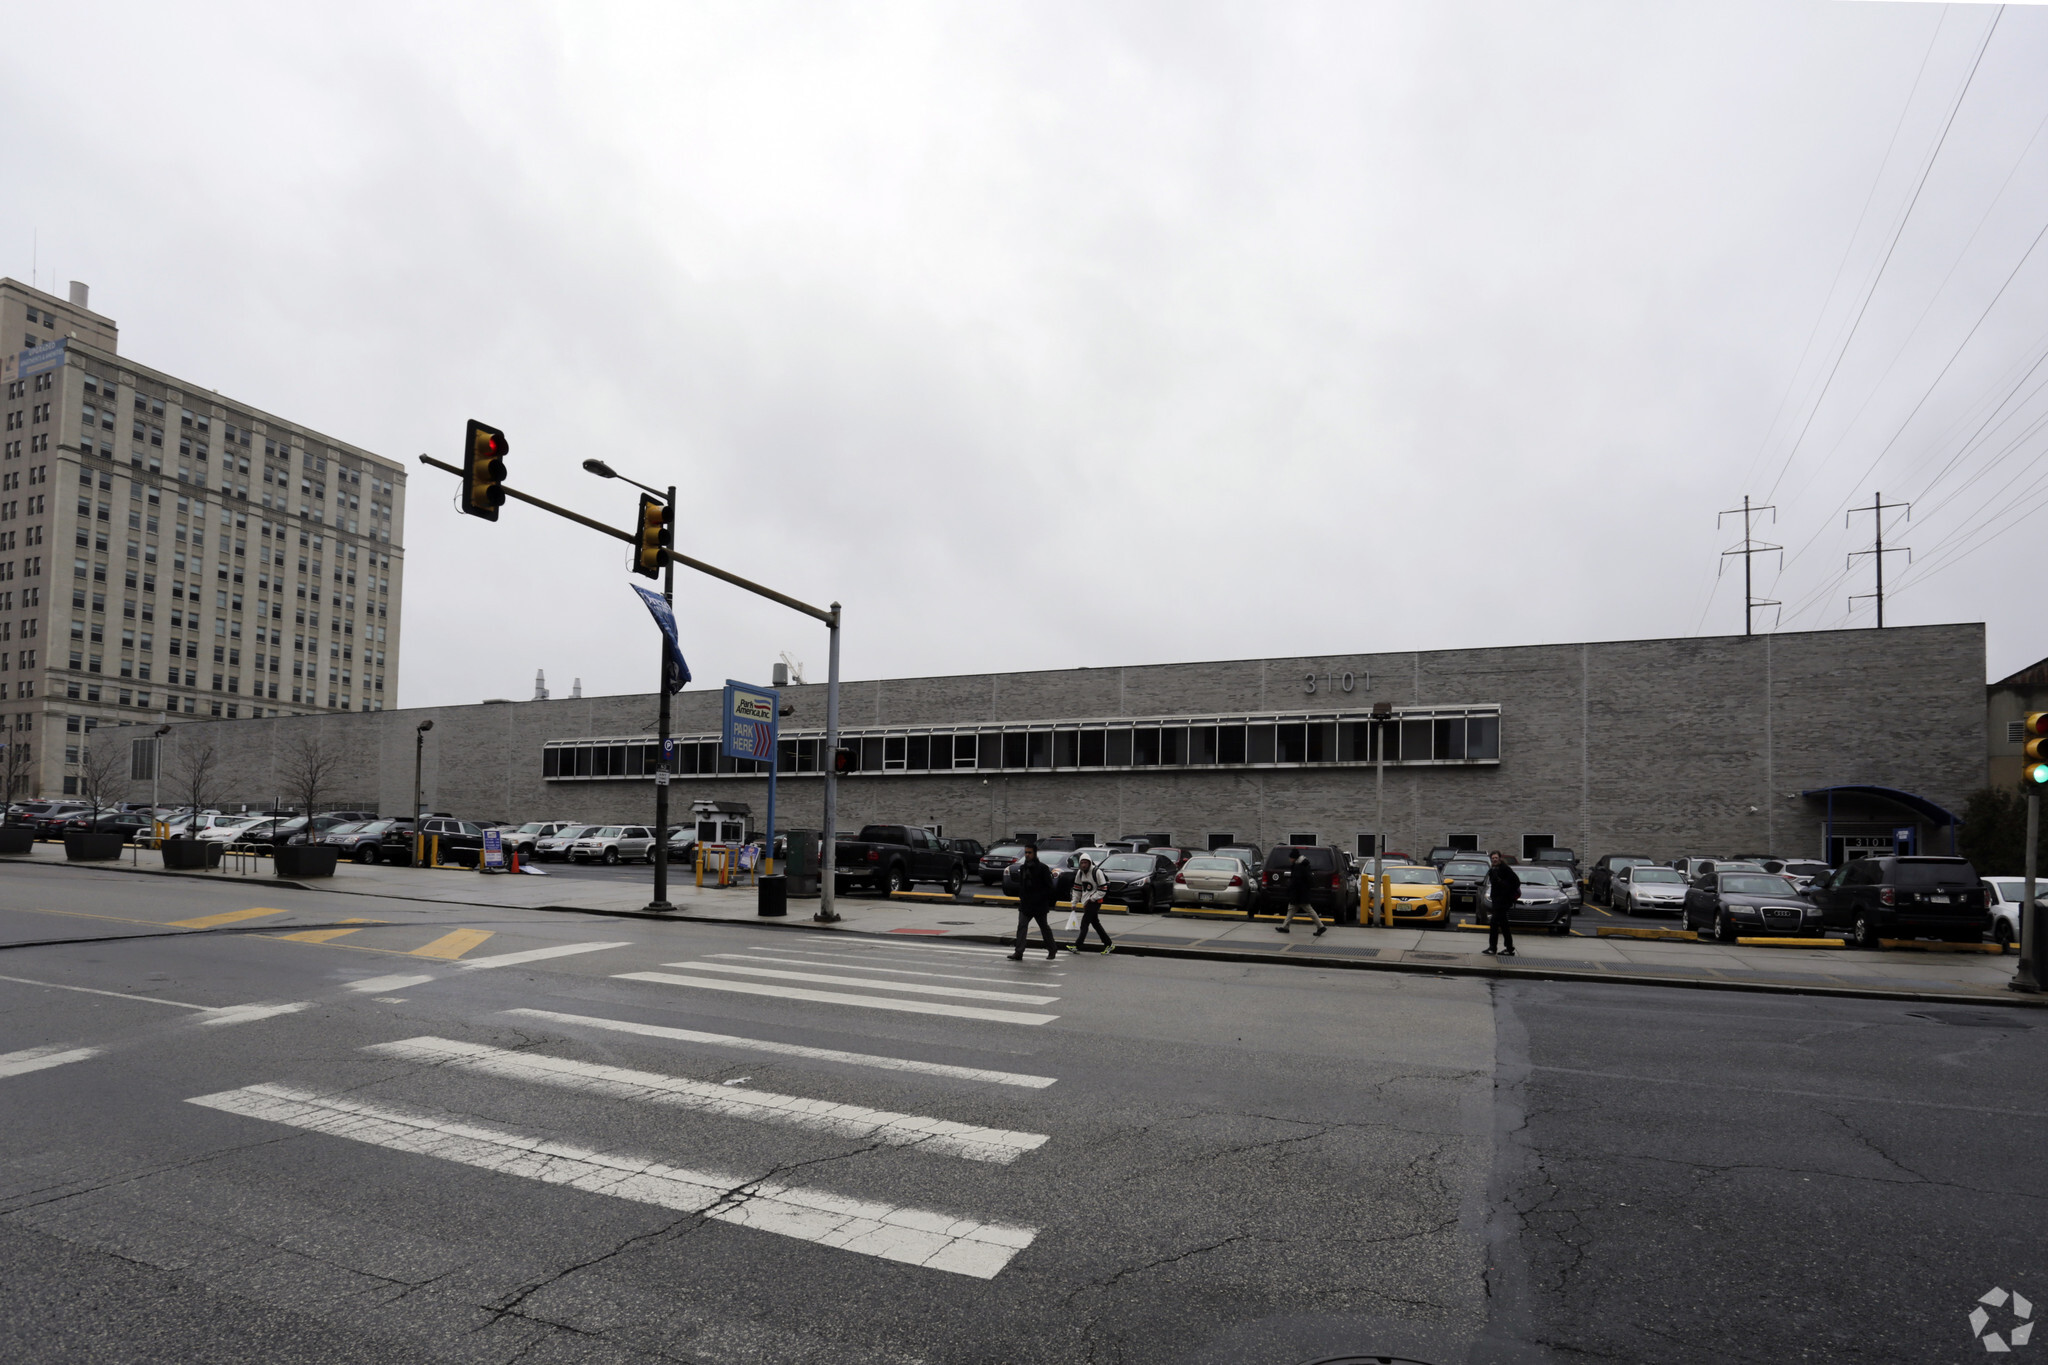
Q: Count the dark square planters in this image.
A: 4